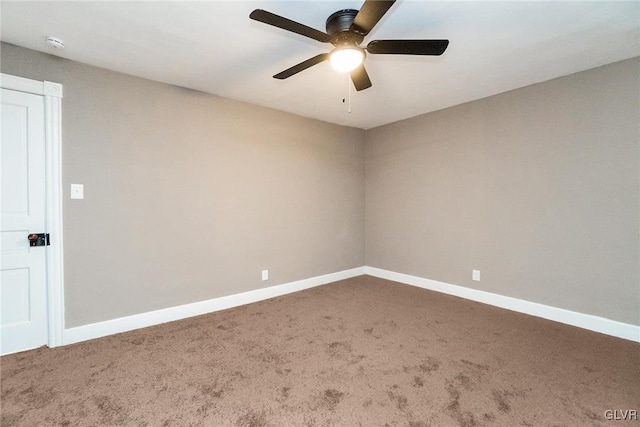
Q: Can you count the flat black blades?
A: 5